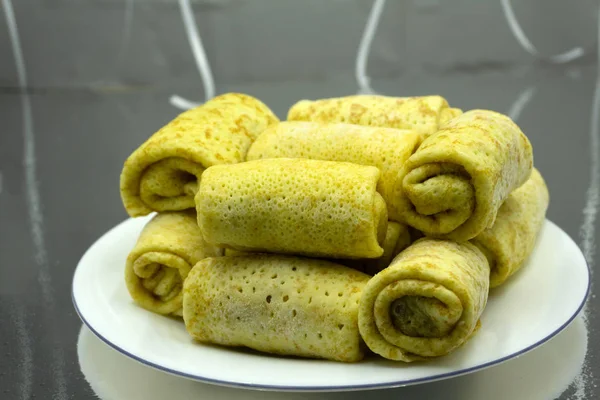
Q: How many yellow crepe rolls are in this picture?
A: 10